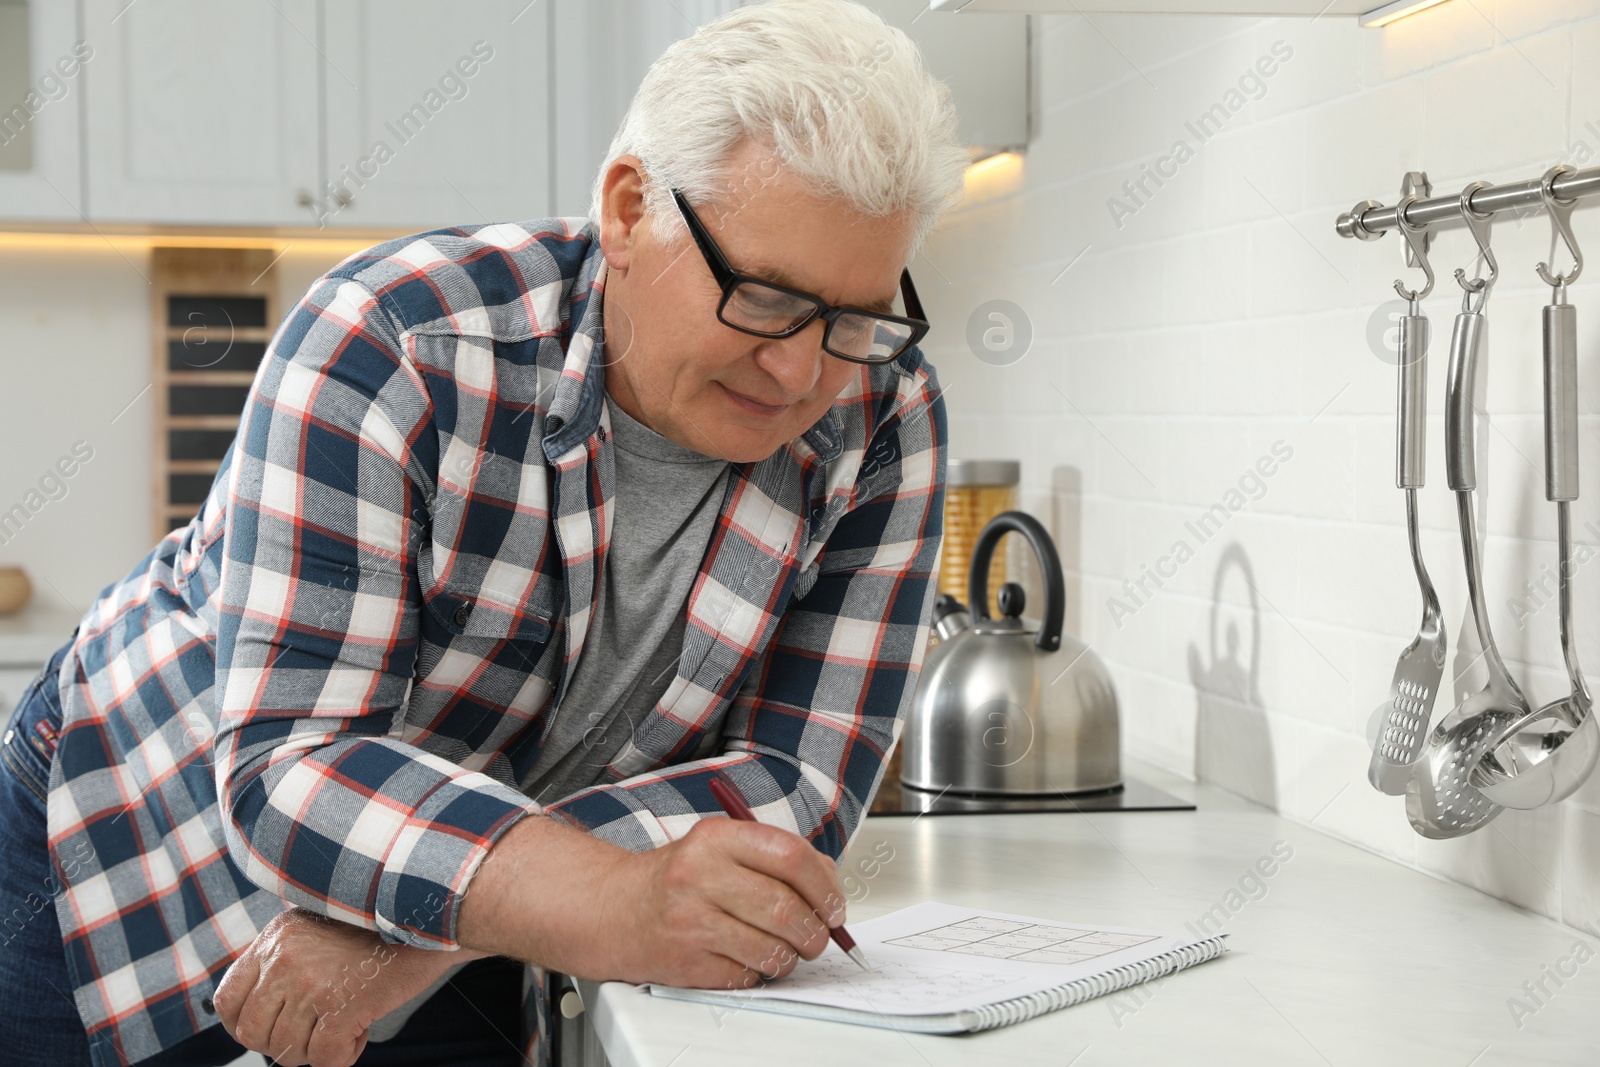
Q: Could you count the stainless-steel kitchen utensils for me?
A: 3